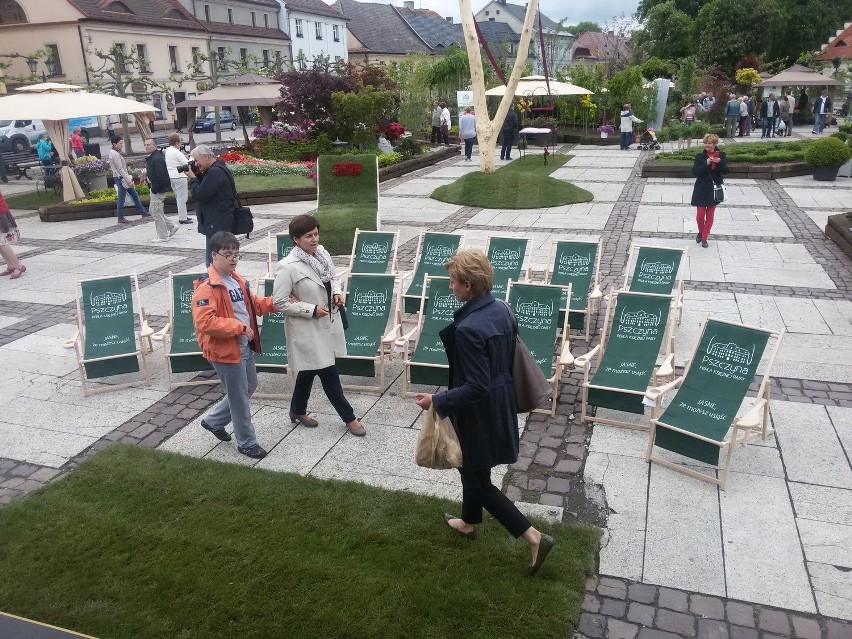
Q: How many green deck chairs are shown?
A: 14